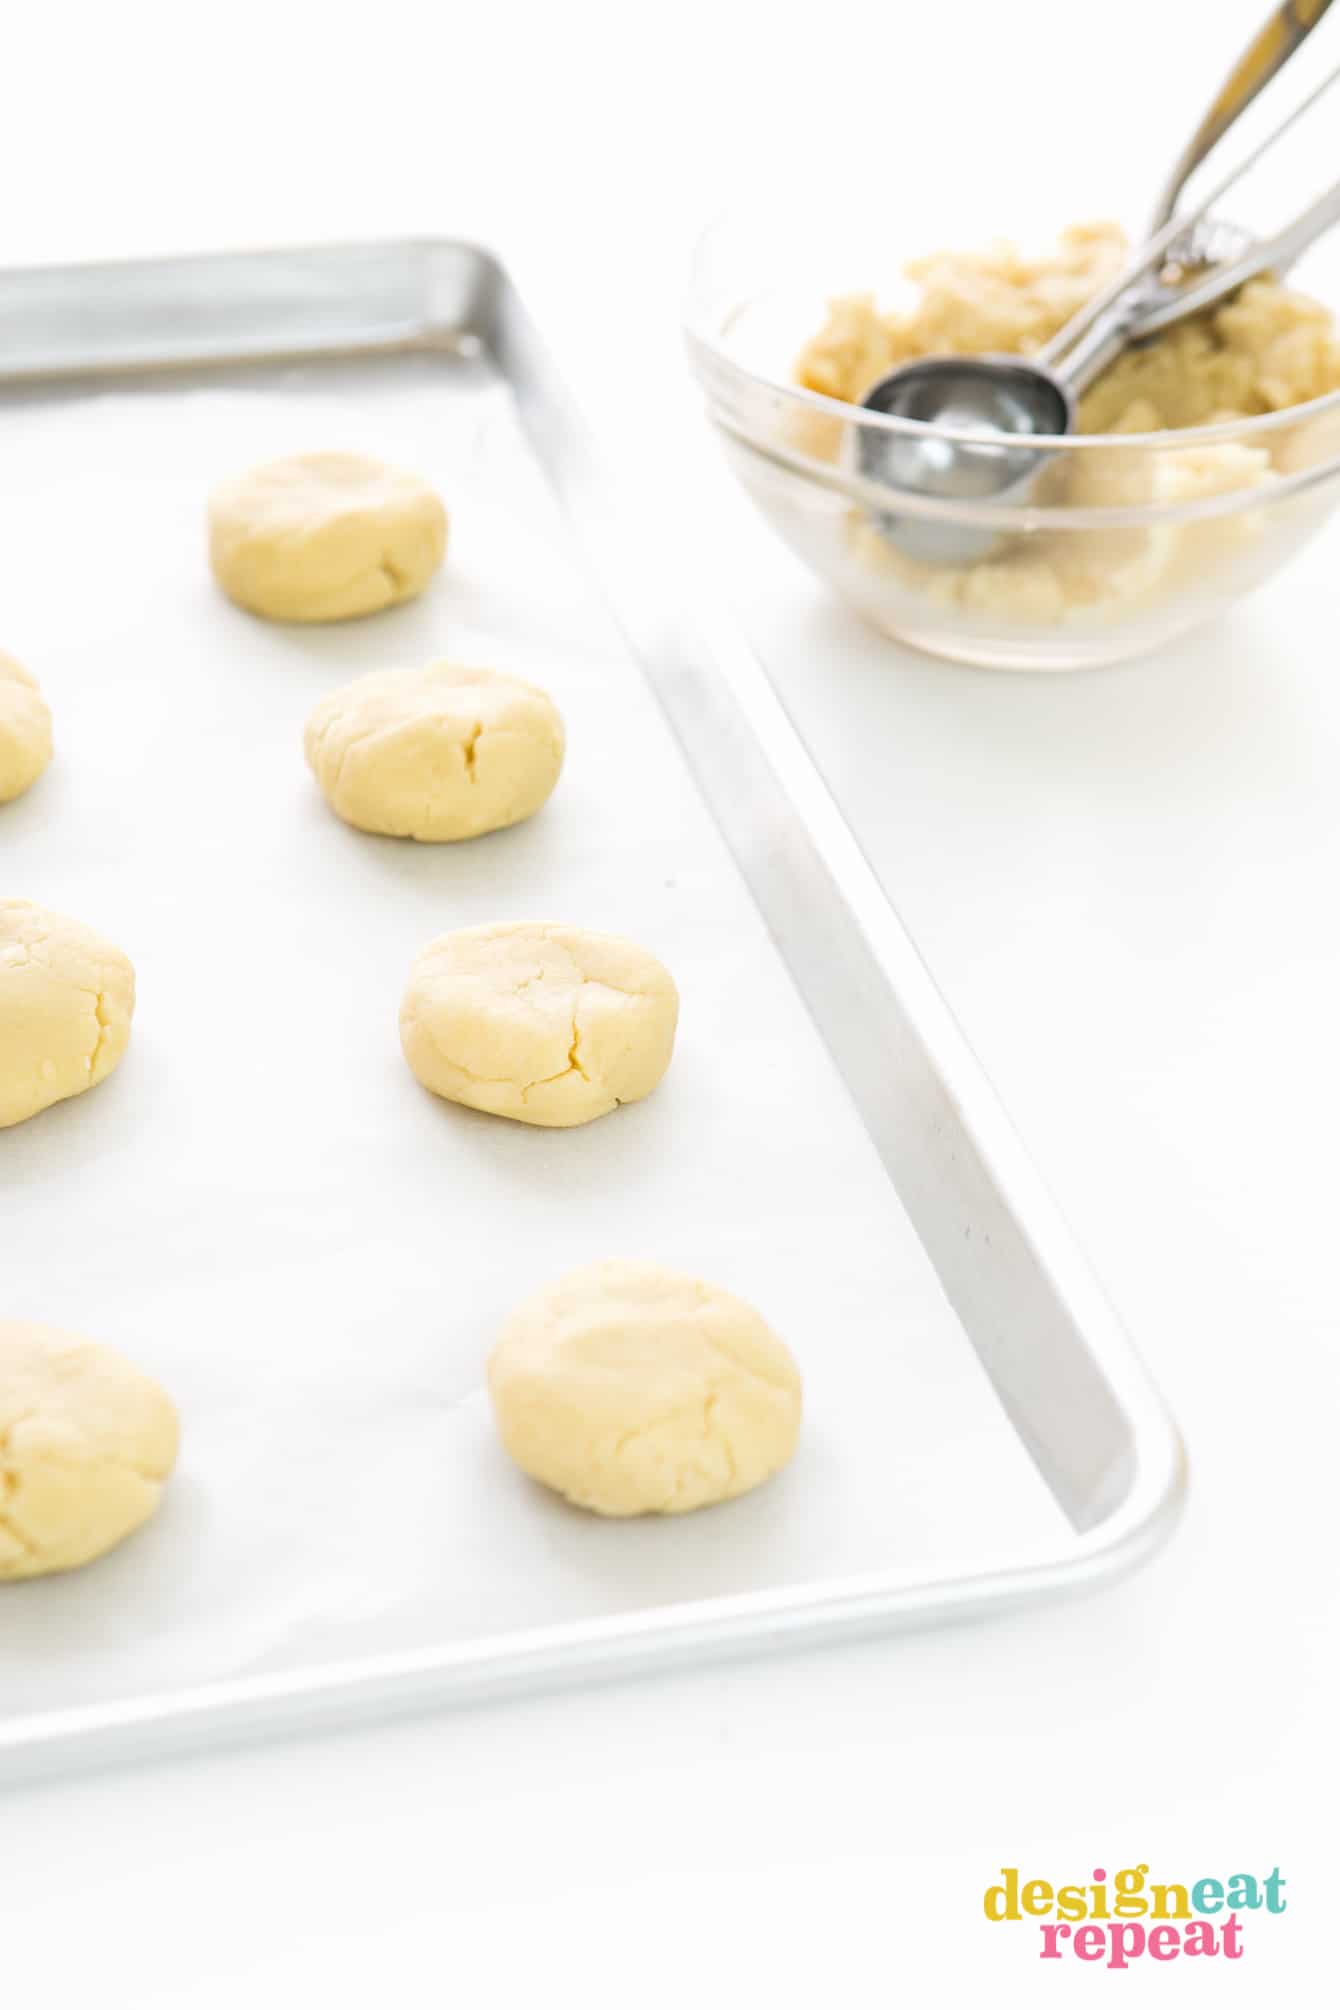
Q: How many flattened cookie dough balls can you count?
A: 7